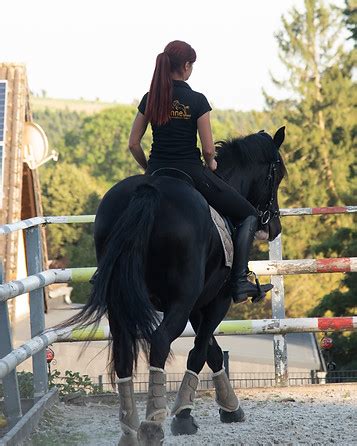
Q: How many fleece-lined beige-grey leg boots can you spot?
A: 4